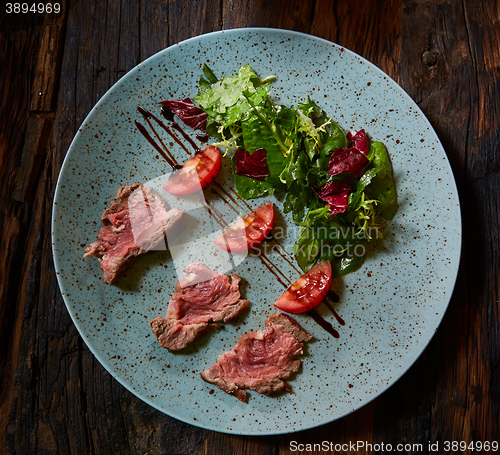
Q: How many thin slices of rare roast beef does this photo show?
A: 3